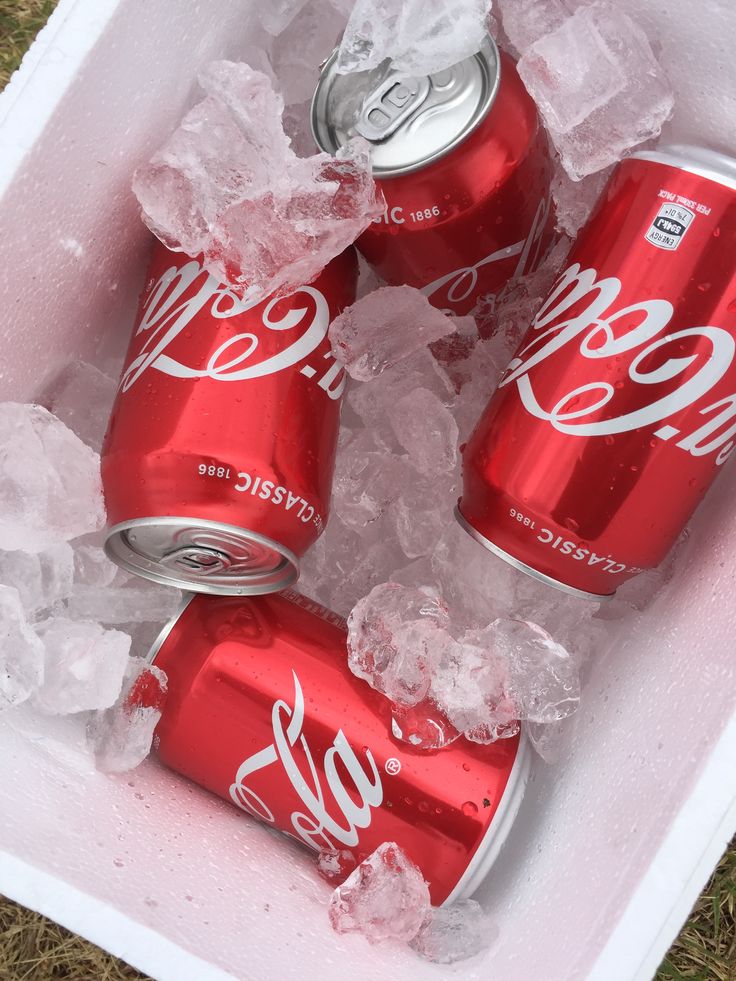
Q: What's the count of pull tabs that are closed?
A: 2